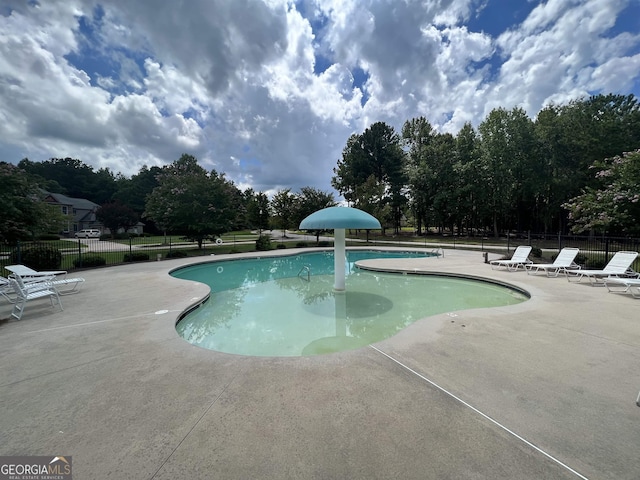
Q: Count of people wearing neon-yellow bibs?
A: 0